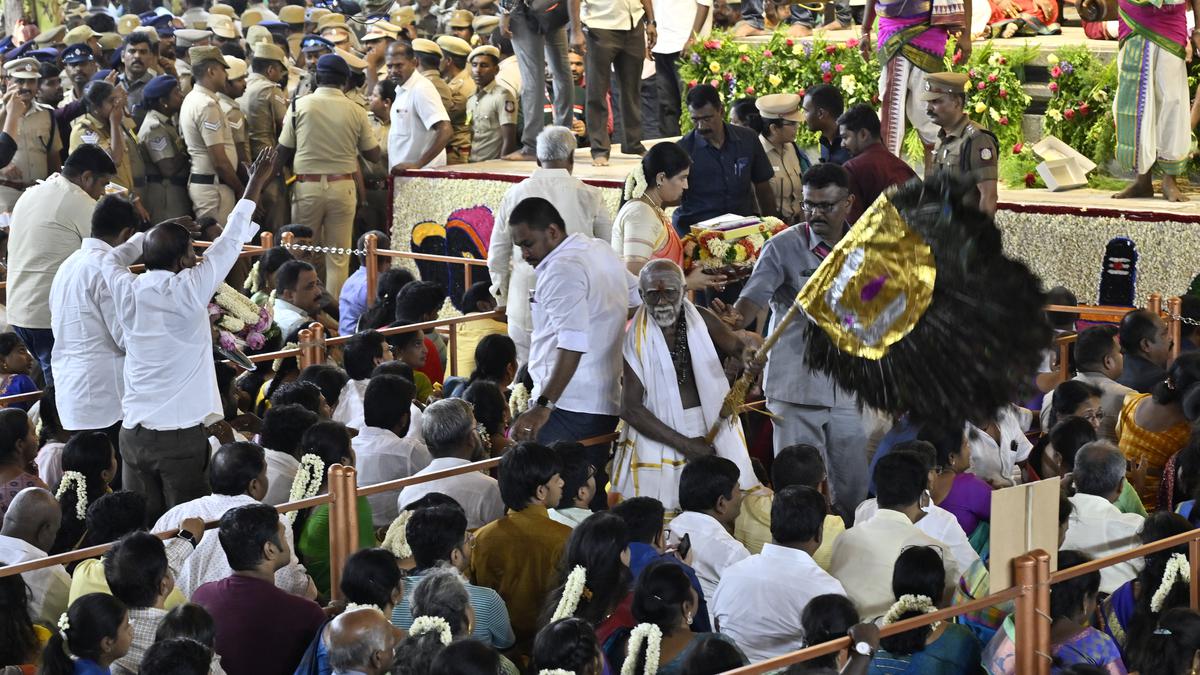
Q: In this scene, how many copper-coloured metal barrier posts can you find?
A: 11